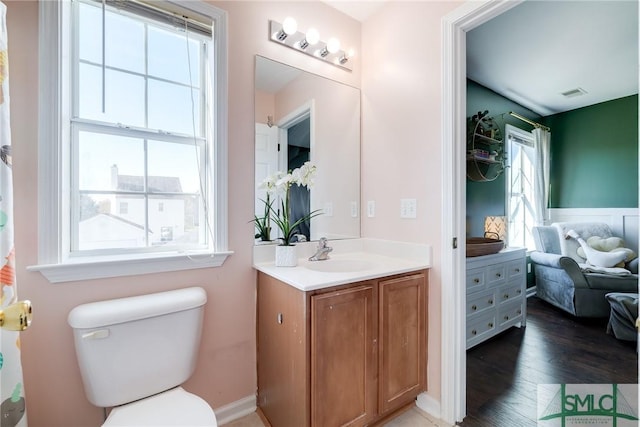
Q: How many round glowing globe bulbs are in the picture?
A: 4